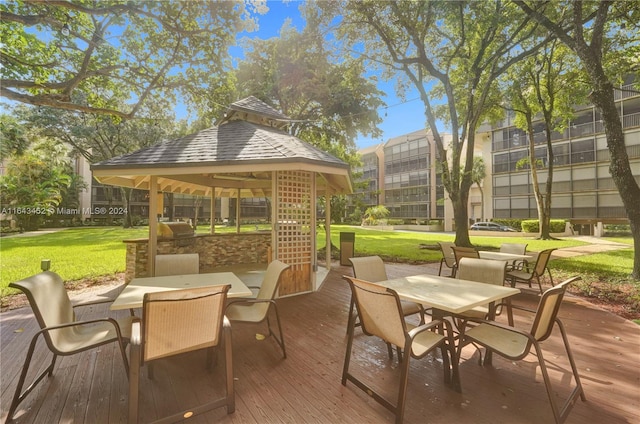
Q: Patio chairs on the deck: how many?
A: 12